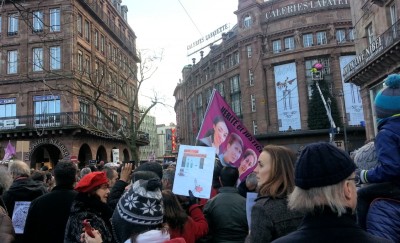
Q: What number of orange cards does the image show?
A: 0